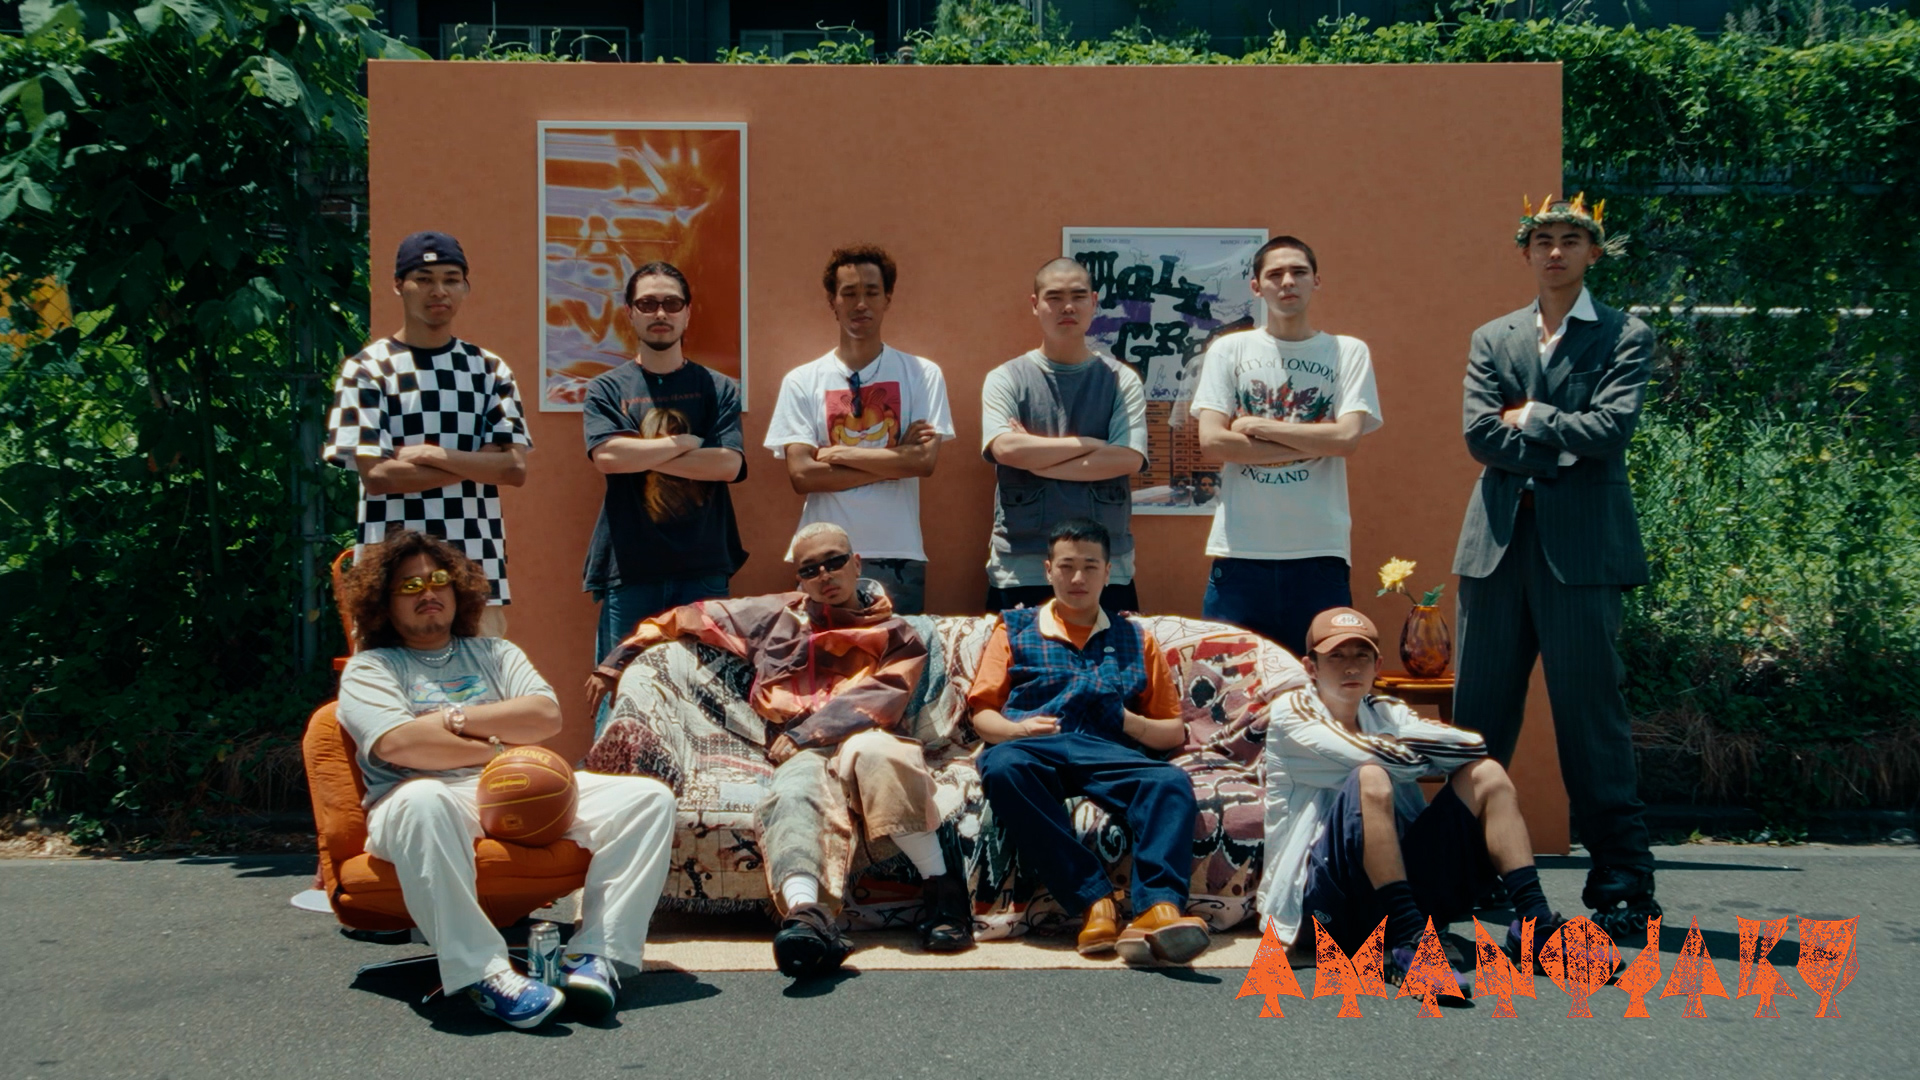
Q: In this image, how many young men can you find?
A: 10